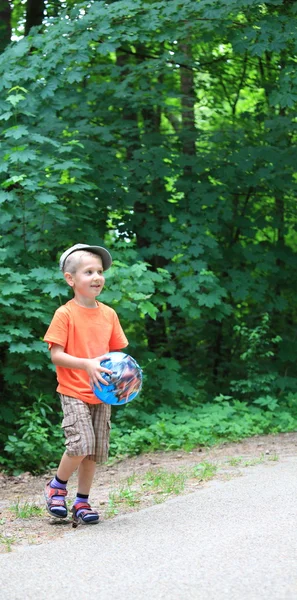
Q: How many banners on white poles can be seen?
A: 0